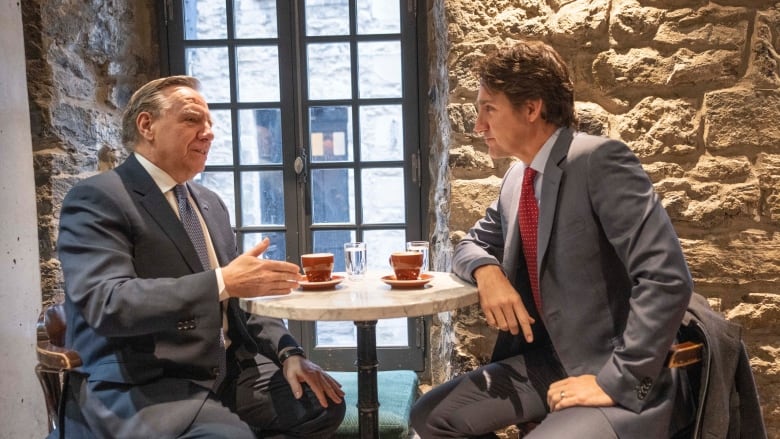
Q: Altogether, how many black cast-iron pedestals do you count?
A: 1